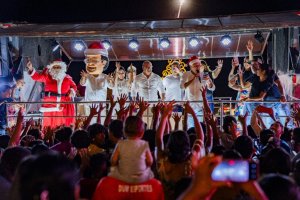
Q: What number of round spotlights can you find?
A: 6